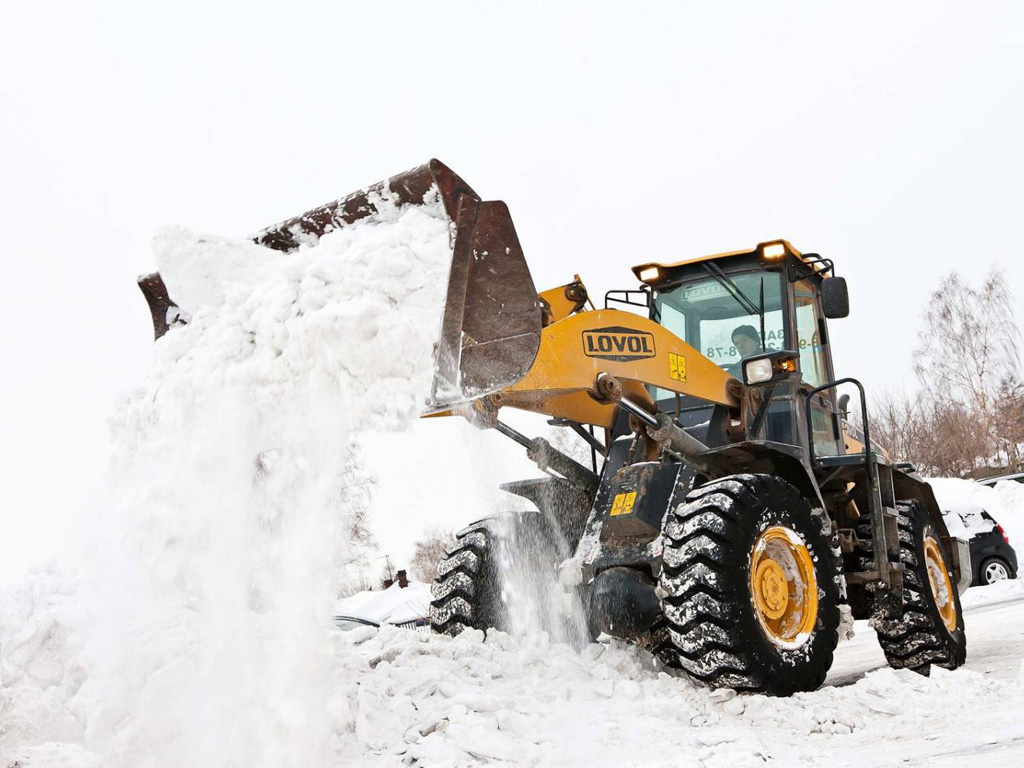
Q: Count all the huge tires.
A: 3